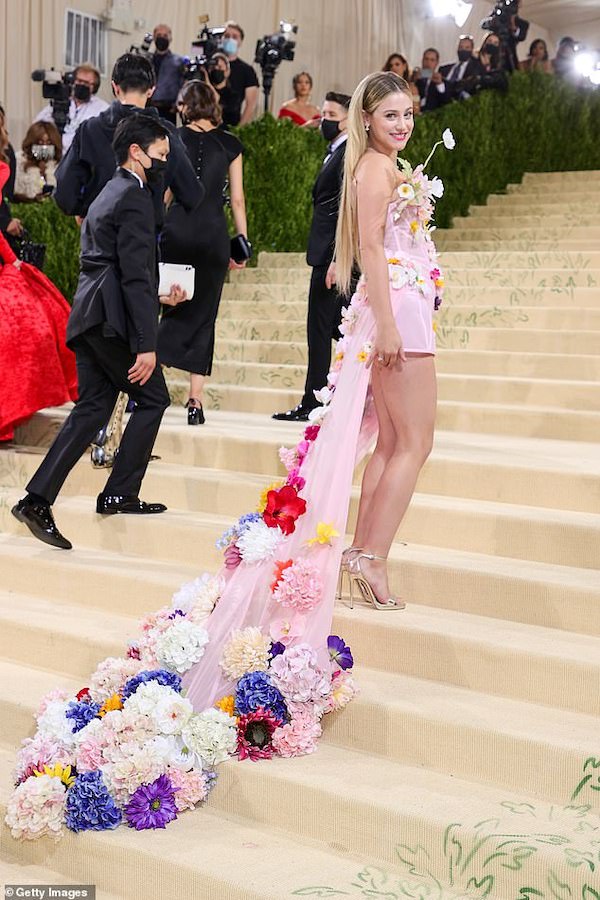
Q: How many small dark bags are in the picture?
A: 2